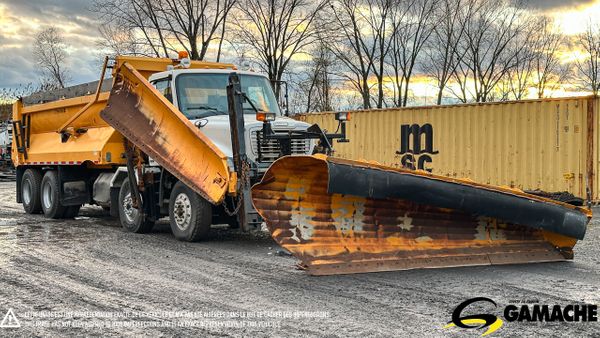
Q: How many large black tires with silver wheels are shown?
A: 4